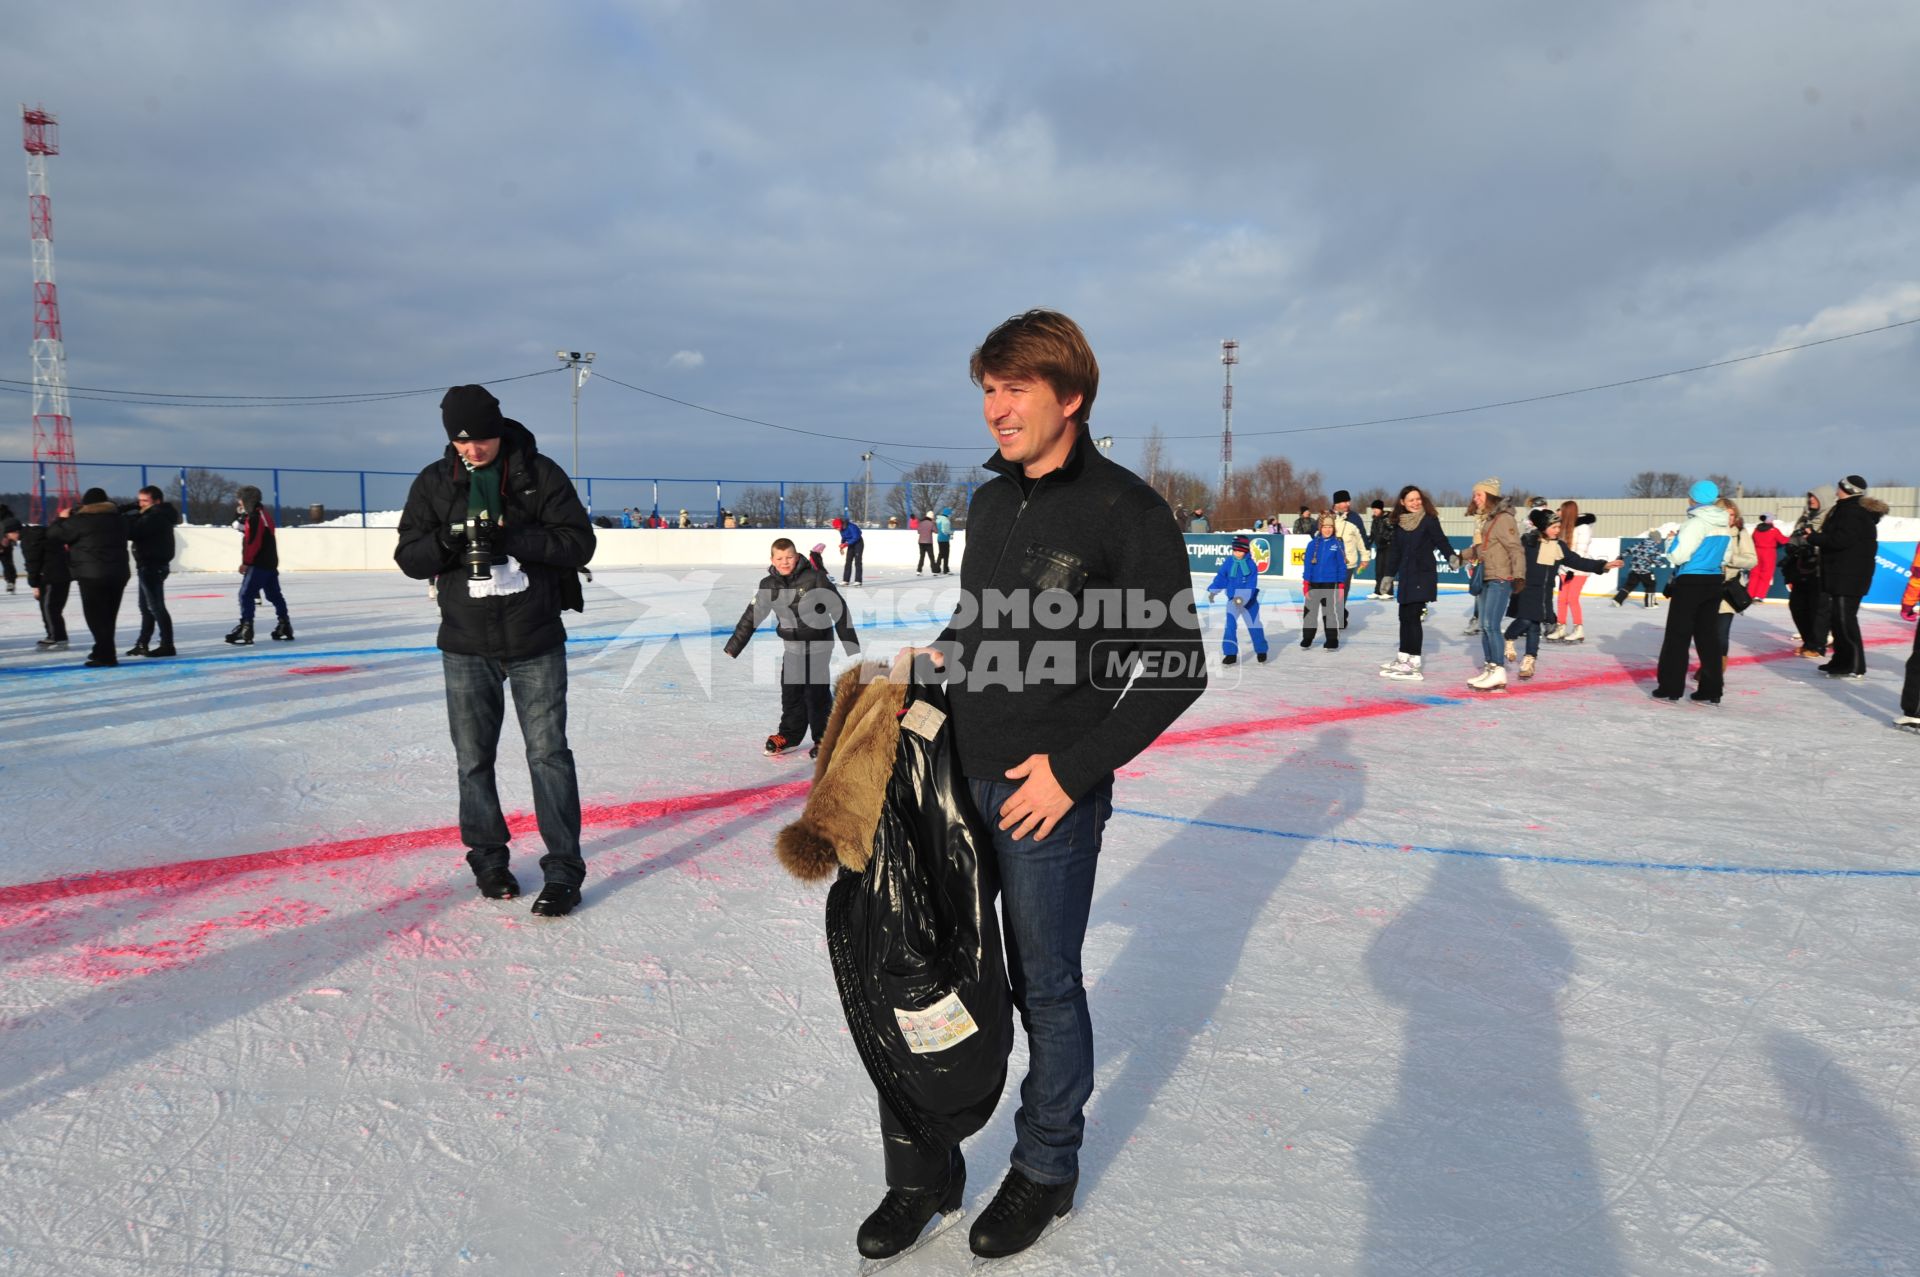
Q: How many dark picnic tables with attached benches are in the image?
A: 0